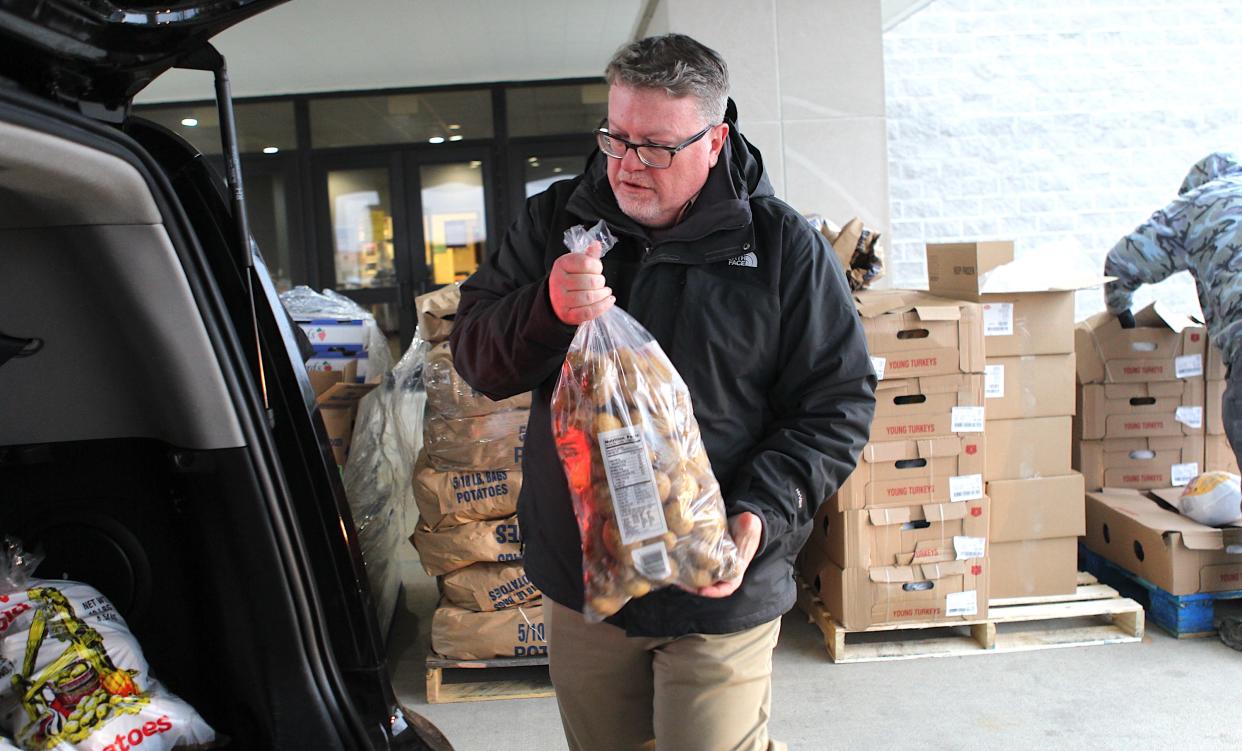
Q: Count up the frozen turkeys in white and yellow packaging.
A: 1